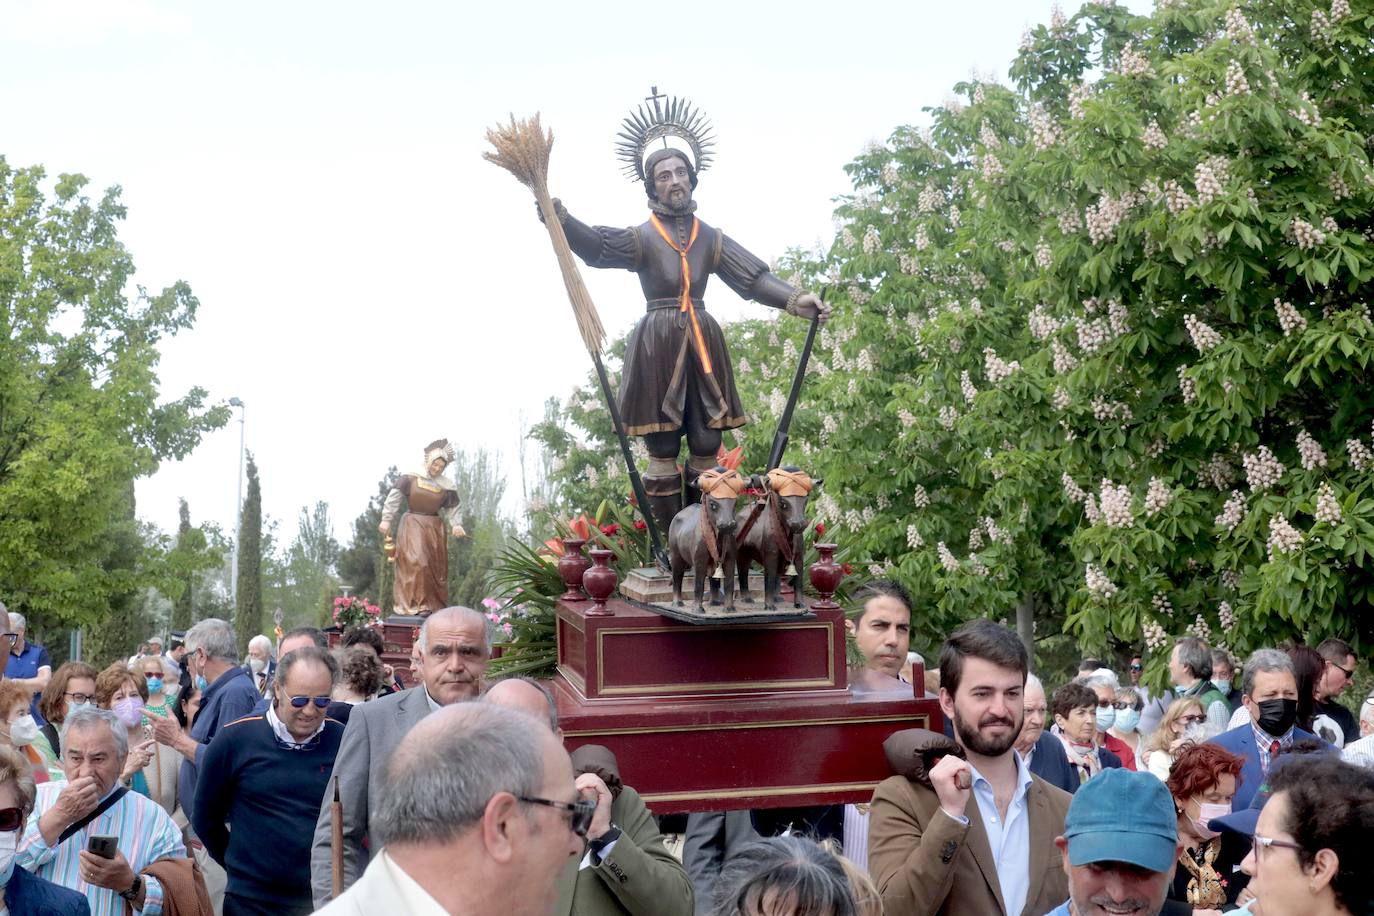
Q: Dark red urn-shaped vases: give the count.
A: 3